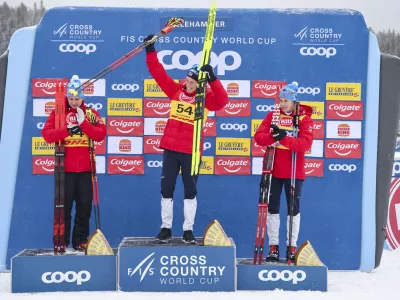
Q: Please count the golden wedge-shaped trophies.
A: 3